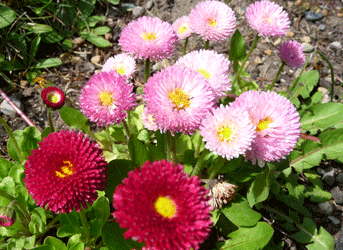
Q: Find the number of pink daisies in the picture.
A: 12